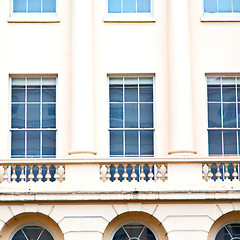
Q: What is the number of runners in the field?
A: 0